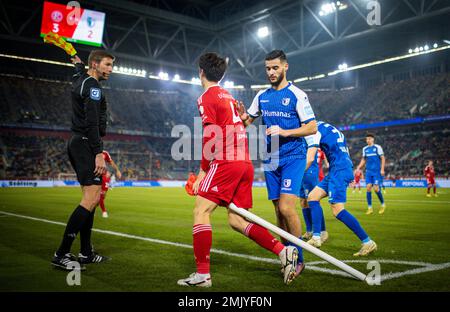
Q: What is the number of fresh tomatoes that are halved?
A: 0